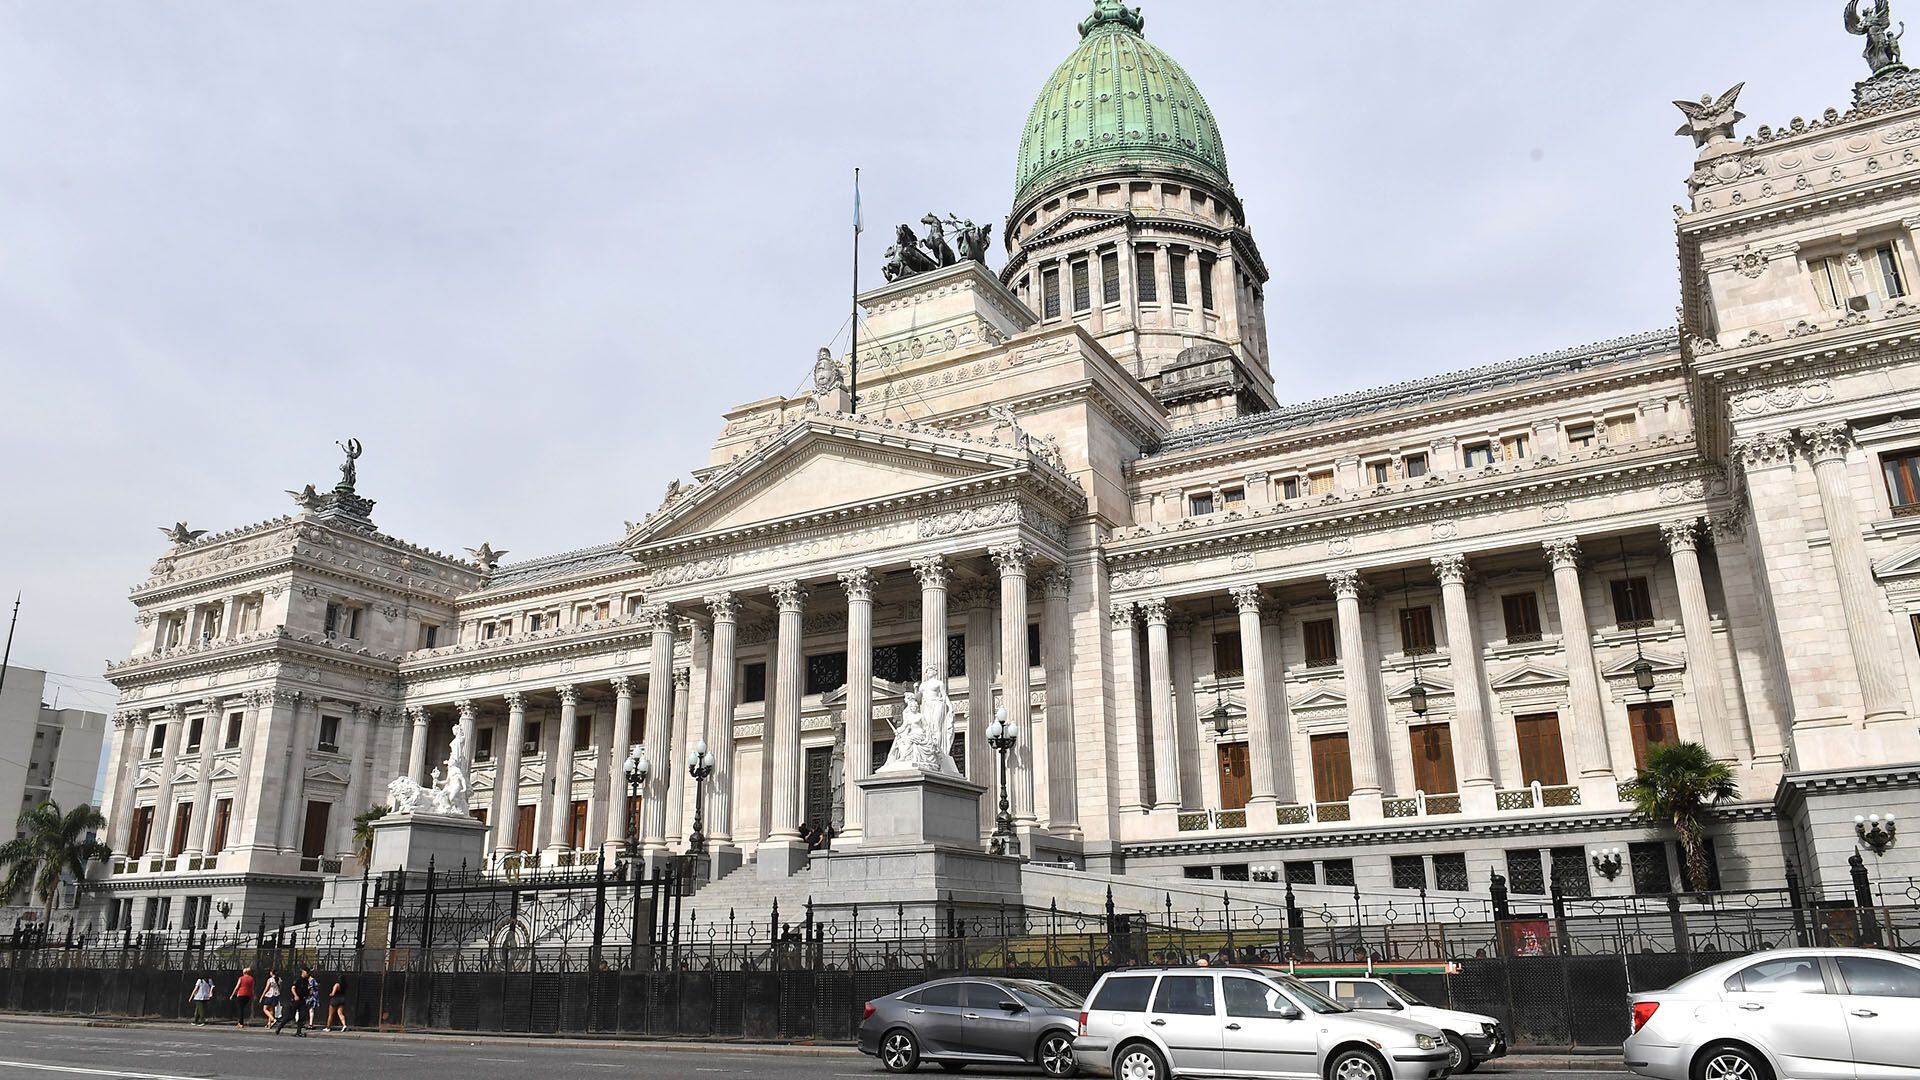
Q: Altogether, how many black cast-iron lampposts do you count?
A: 3